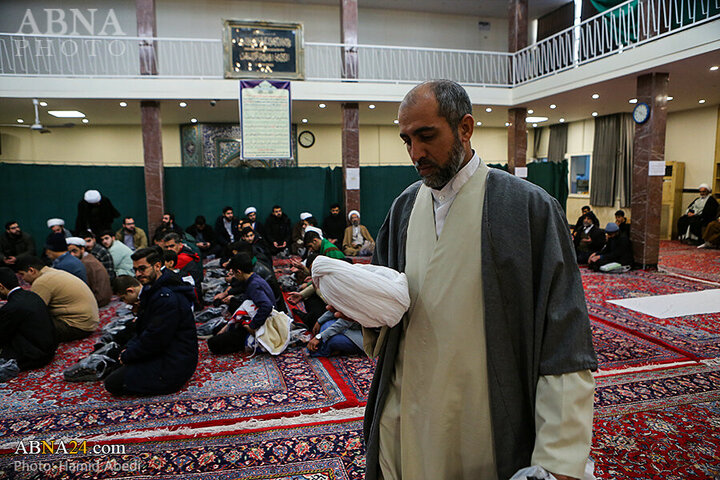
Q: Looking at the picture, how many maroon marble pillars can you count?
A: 4